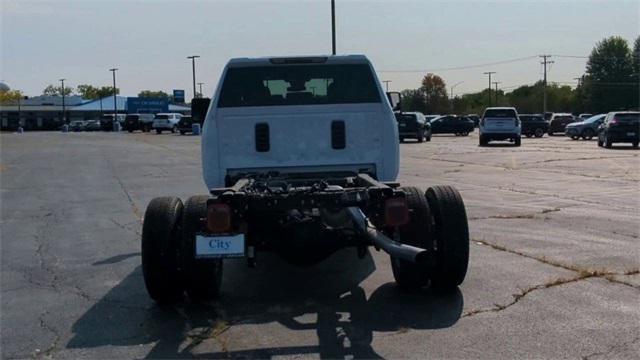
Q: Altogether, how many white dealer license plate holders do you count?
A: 1